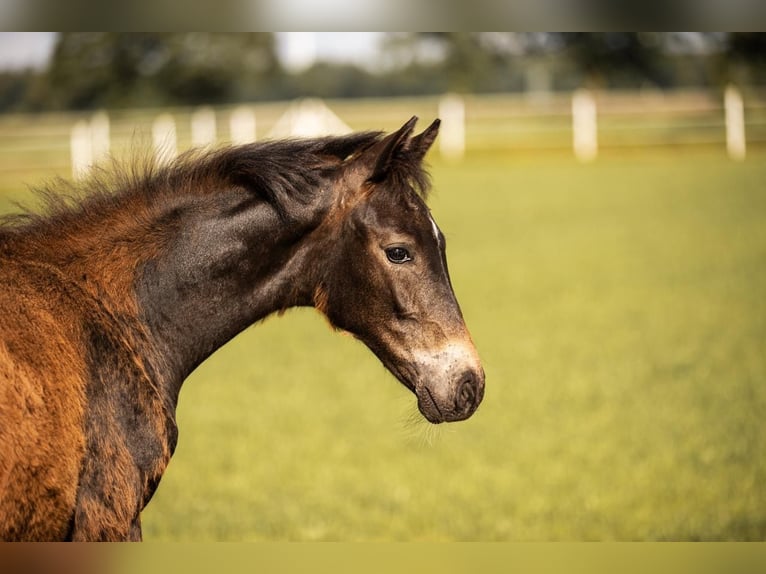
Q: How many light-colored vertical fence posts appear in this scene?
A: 8